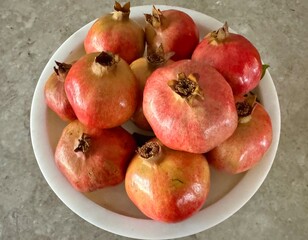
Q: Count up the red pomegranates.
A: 10